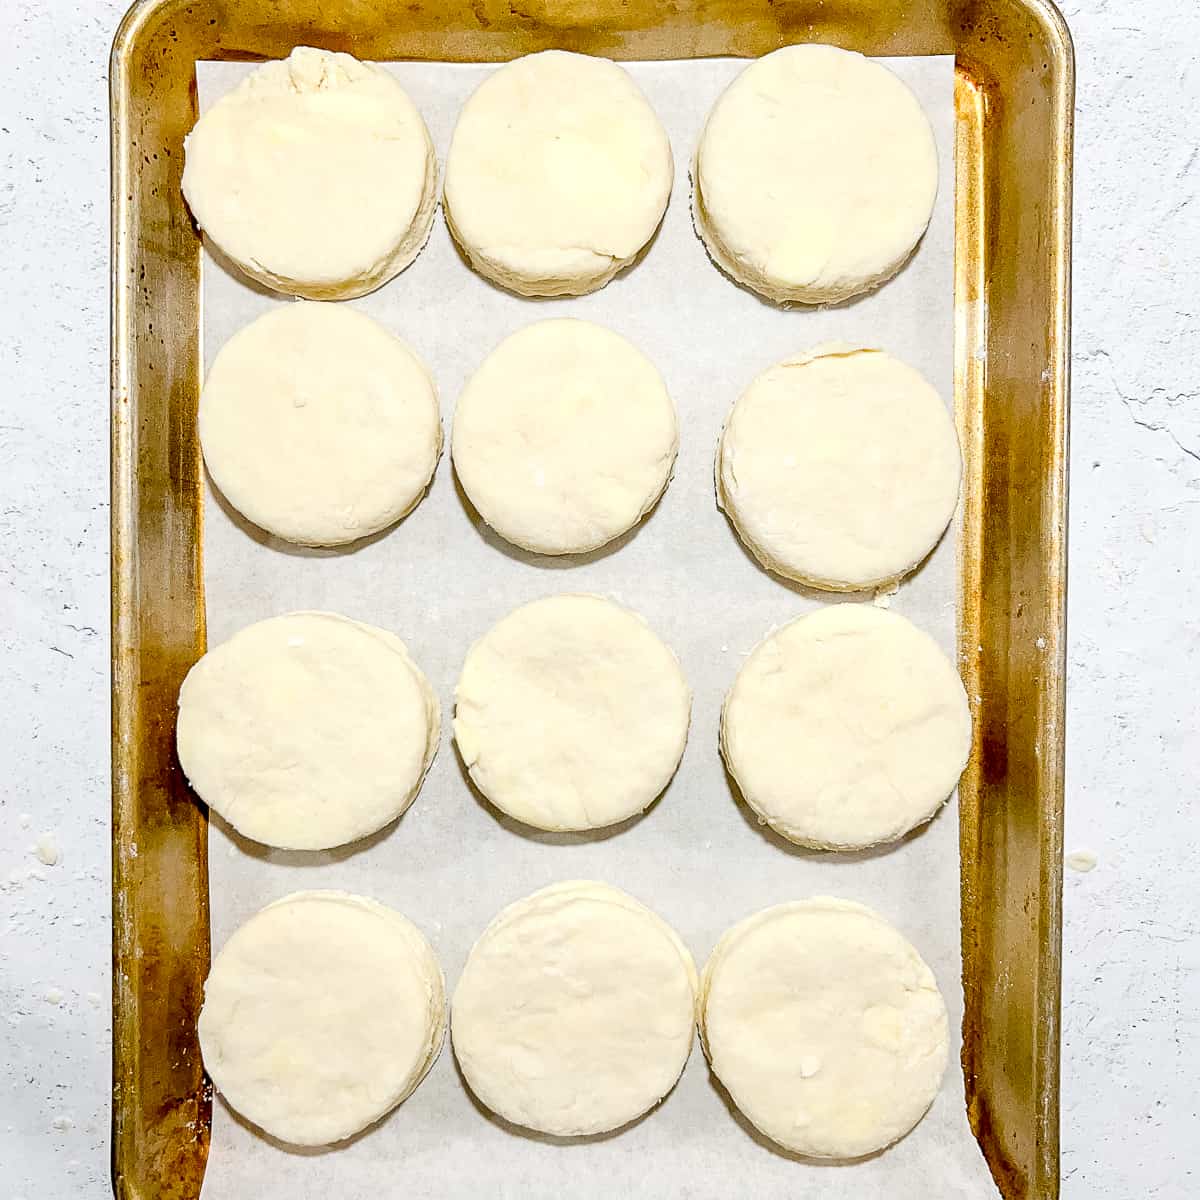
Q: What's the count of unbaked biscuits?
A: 12